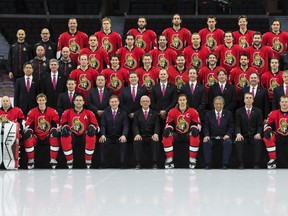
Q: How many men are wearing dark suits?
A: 14